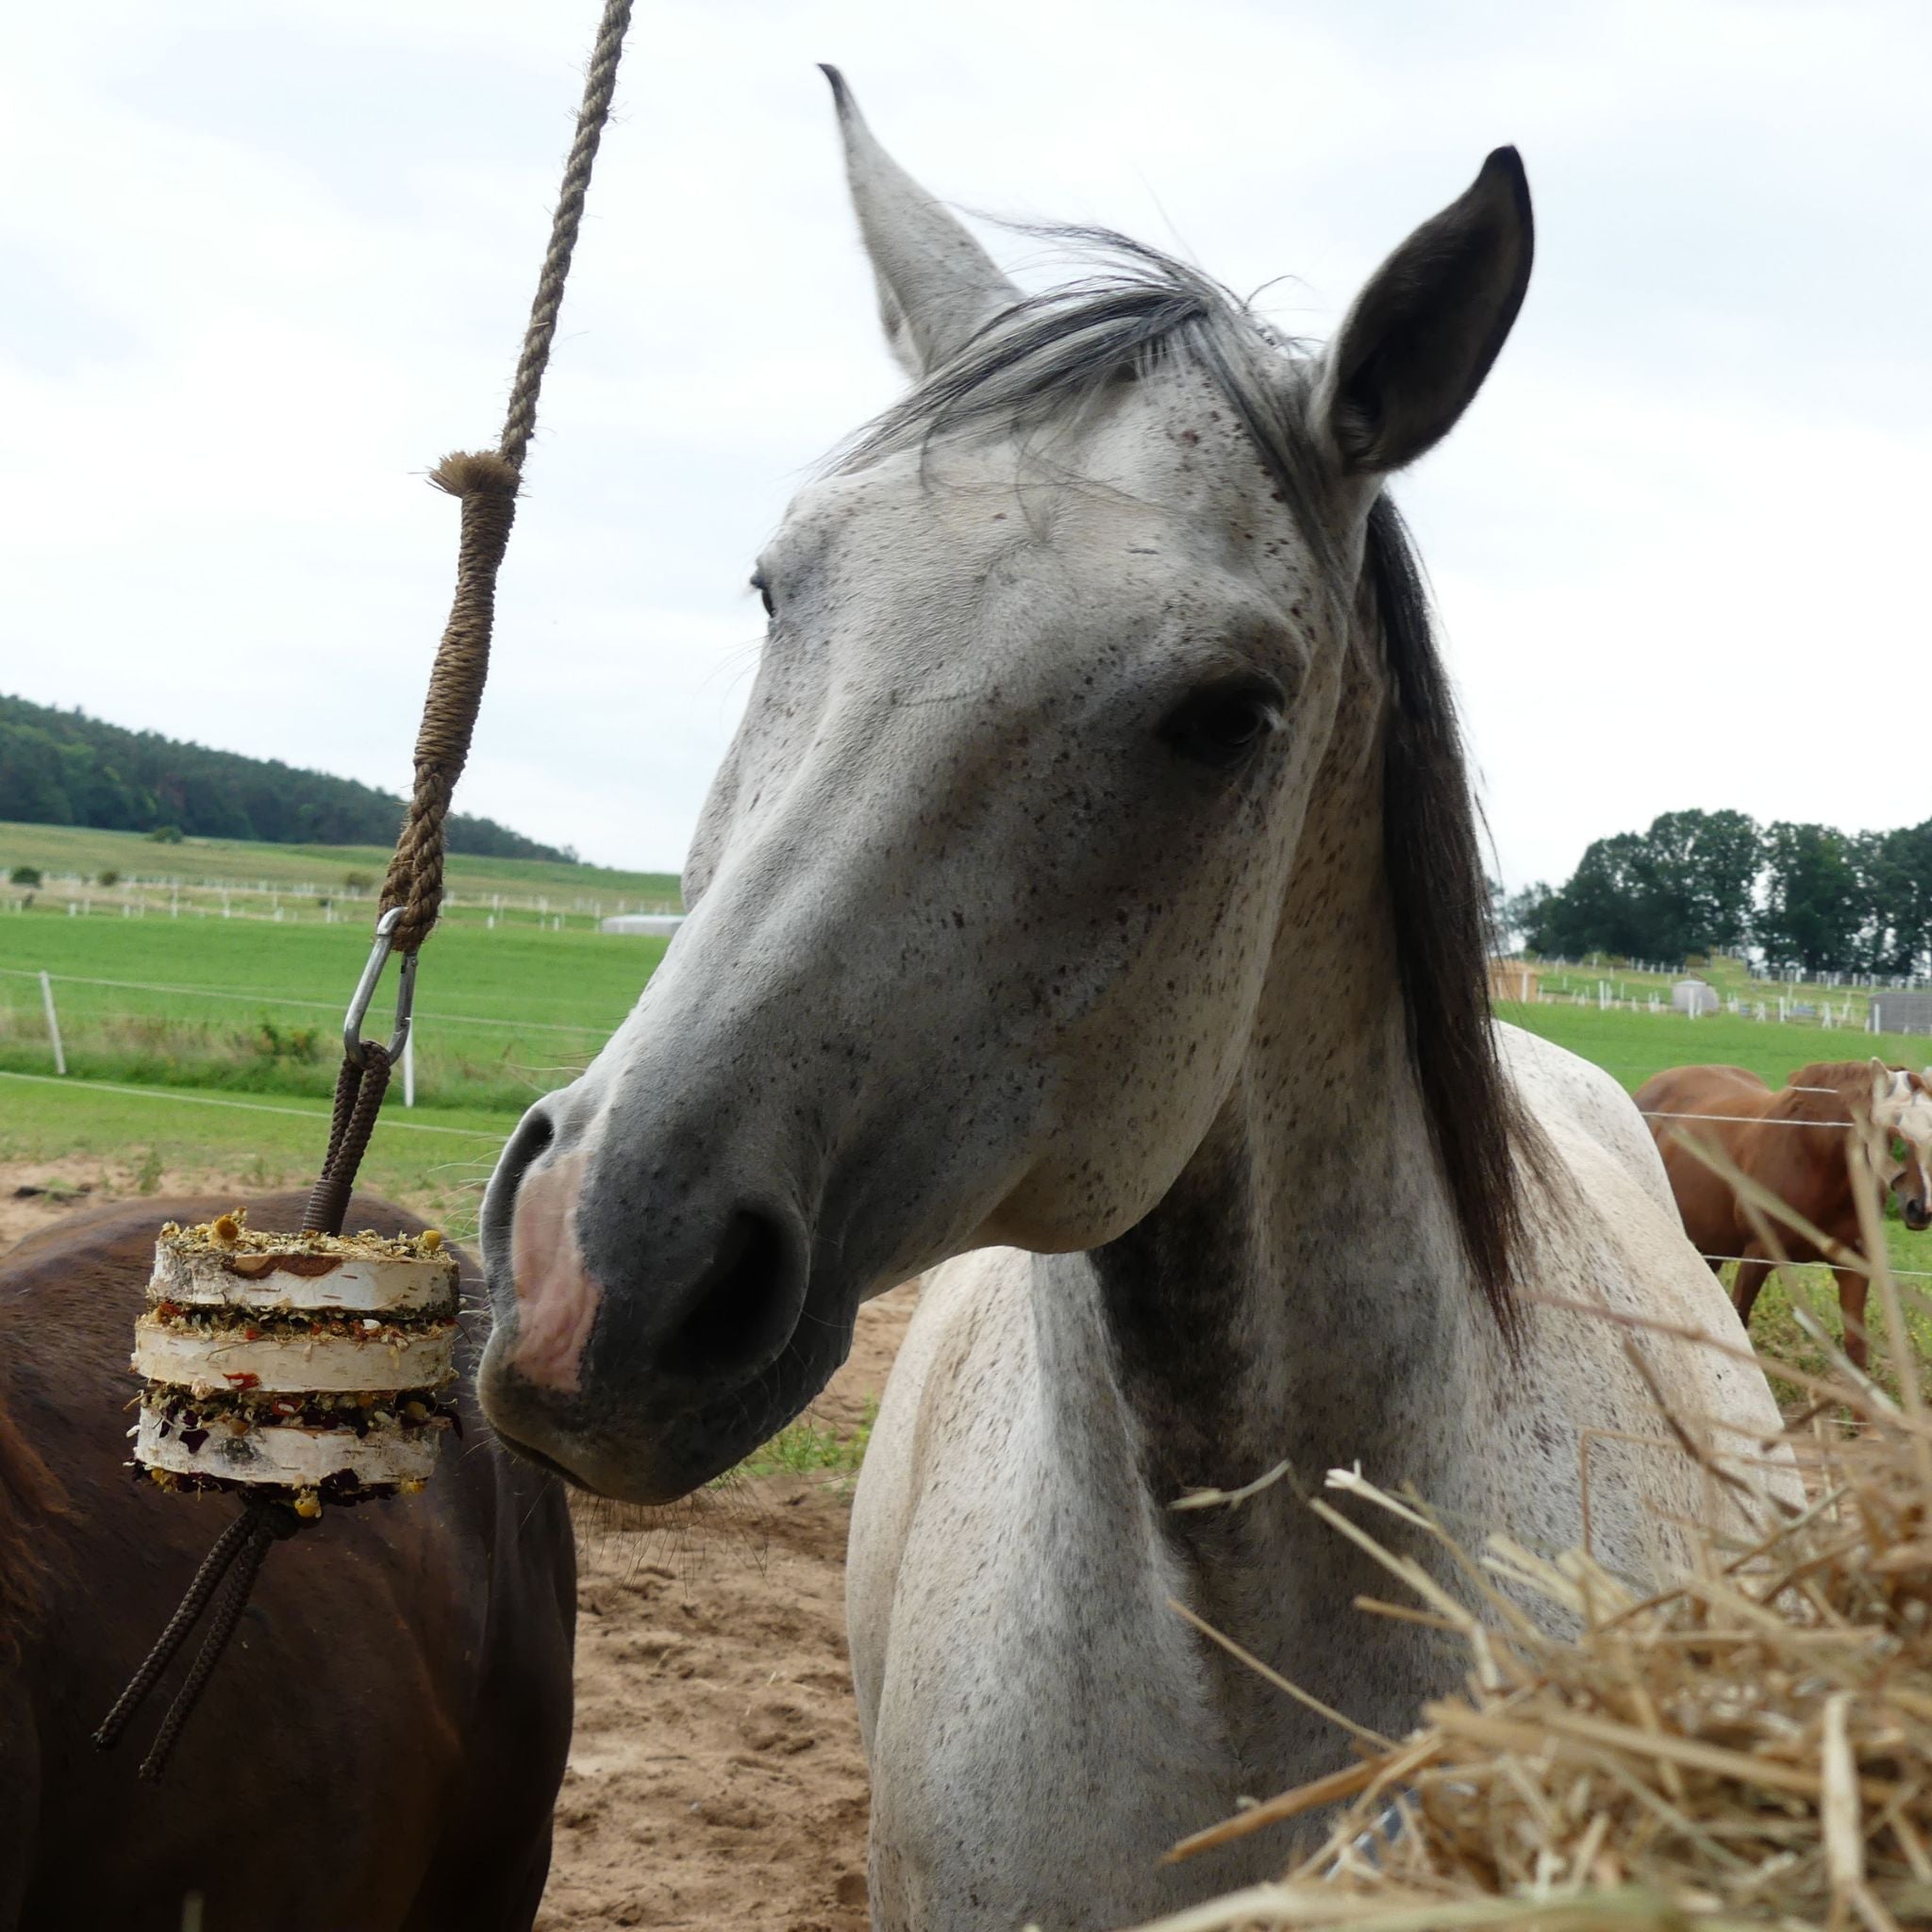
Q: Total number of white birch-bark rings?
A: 3